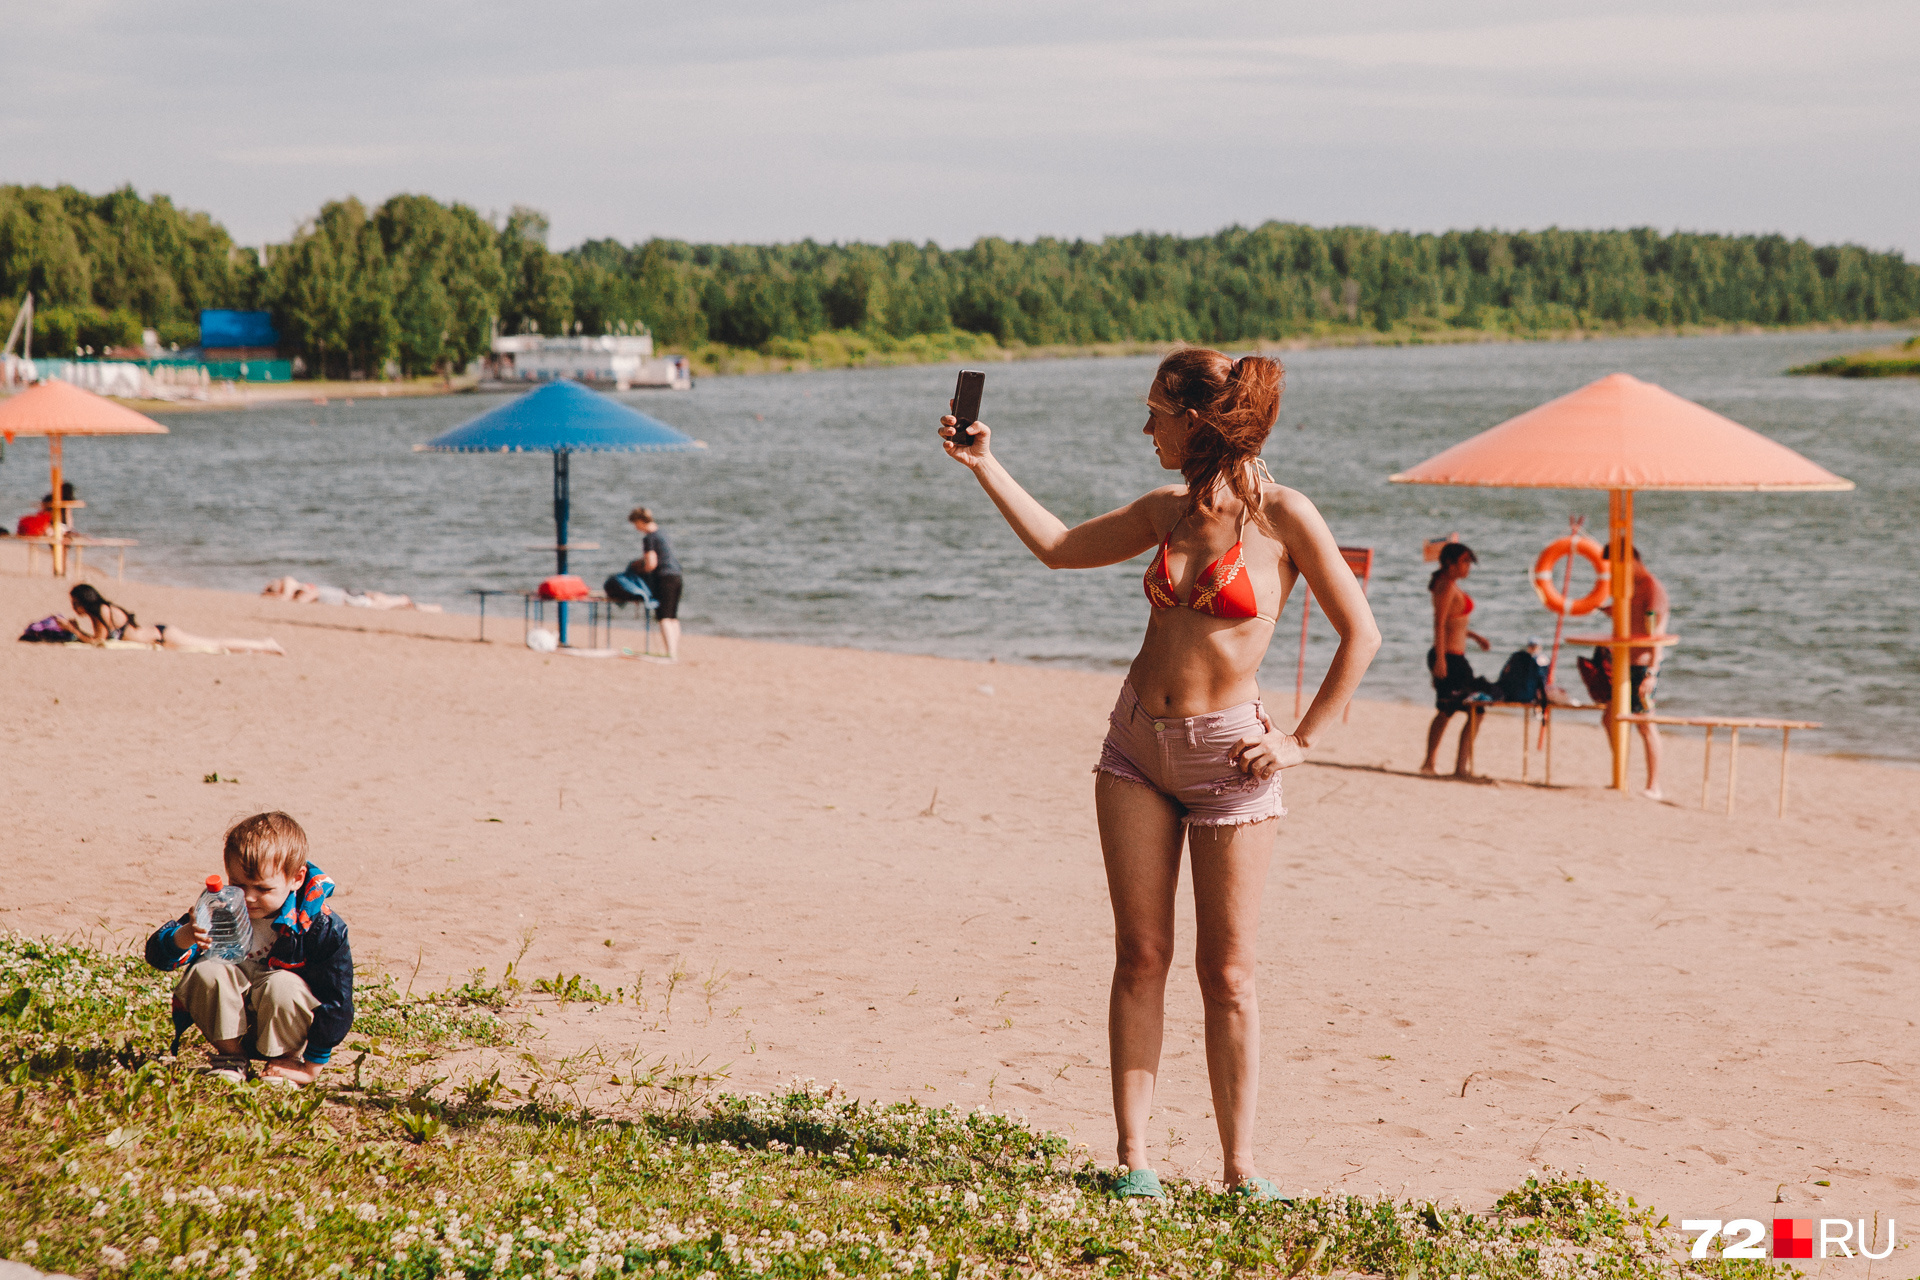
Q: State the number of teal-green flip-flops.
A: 2